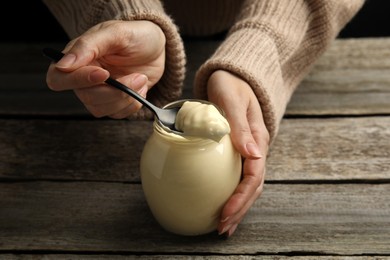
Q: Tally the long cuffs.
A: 2